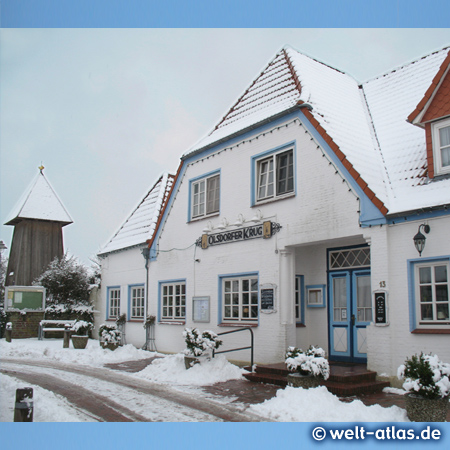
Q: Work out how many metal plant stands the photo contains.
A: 2